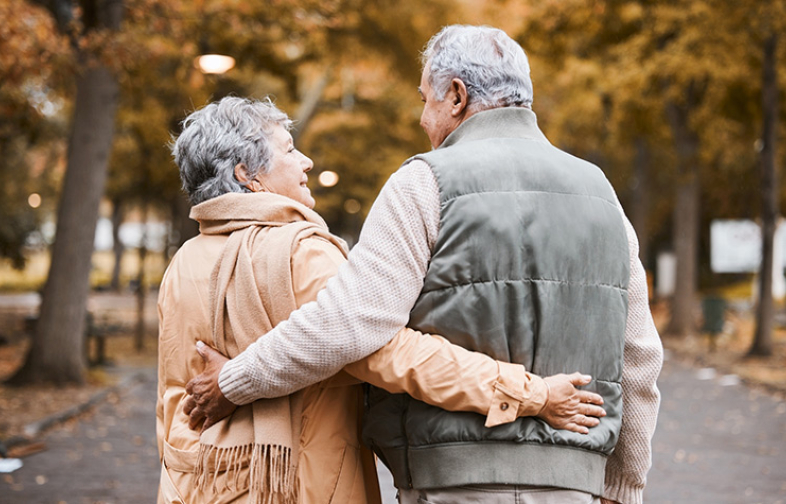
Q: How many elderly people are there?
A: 2